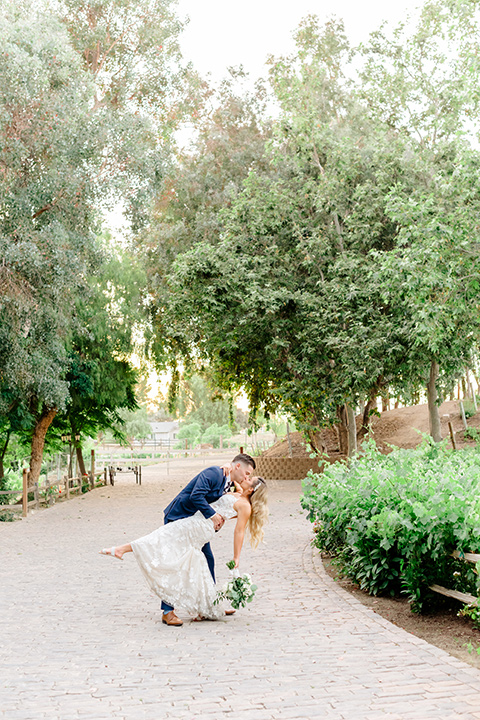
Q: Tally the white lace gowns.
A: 1